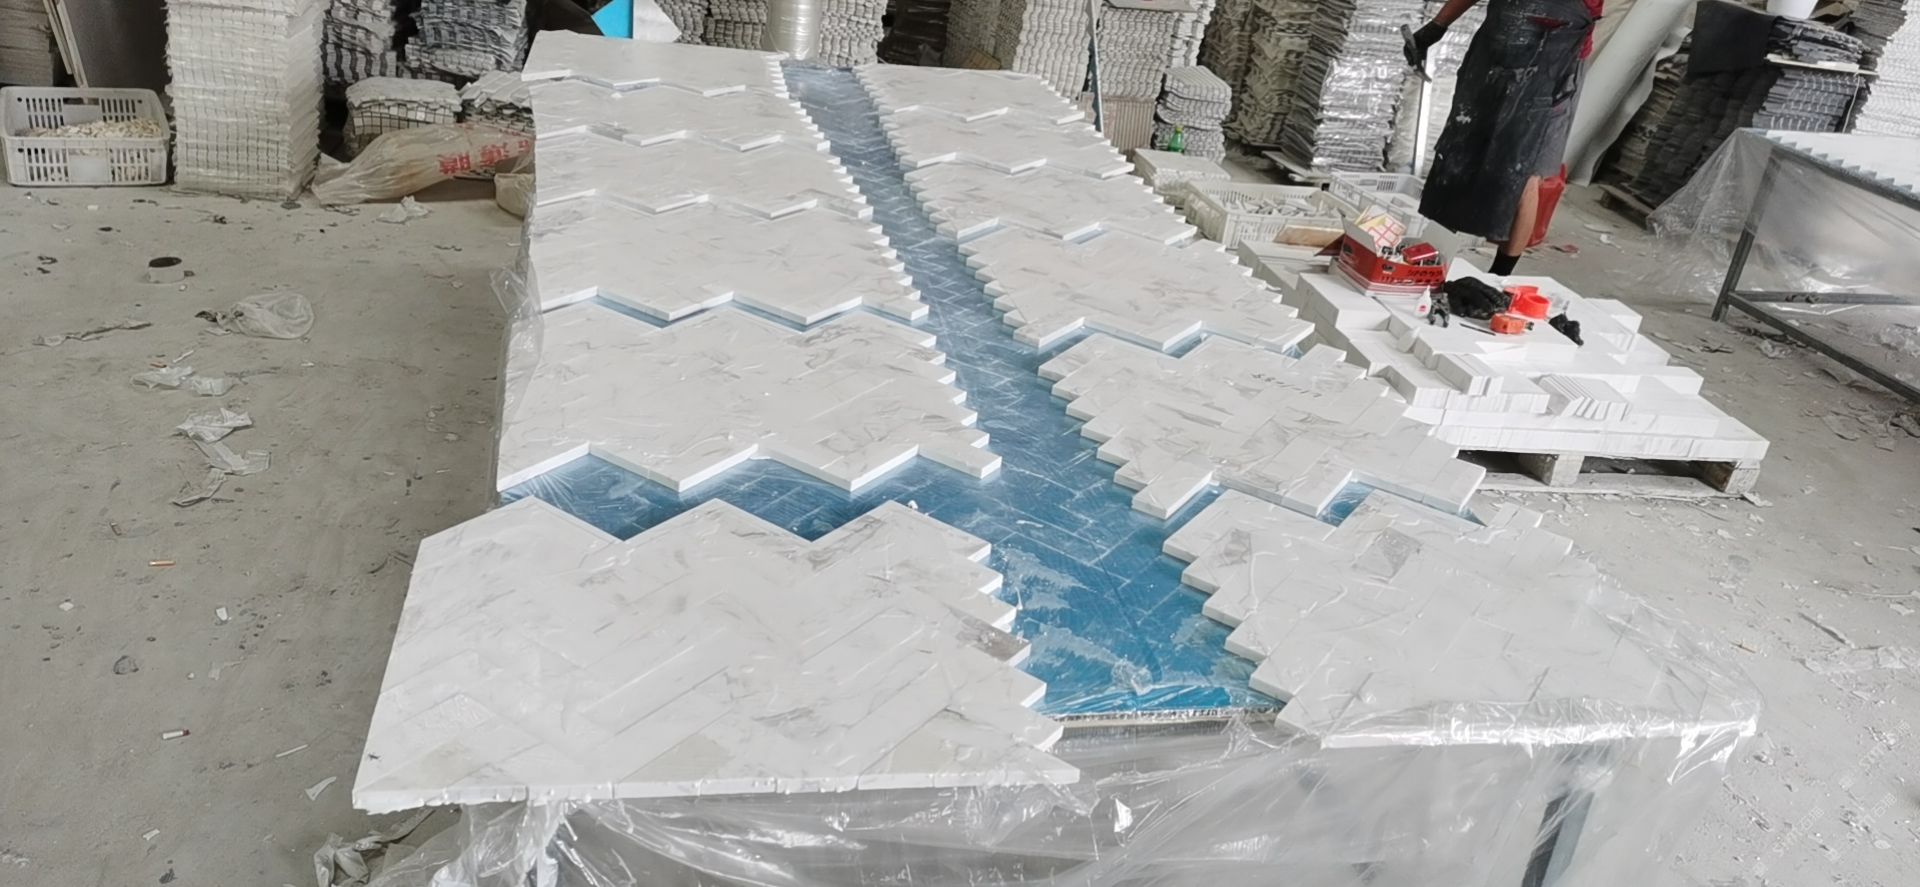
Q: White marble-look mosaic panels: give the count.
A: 12